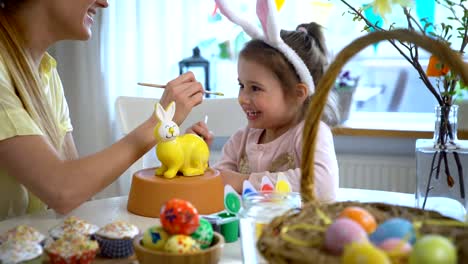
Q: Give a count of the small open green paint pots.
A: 1